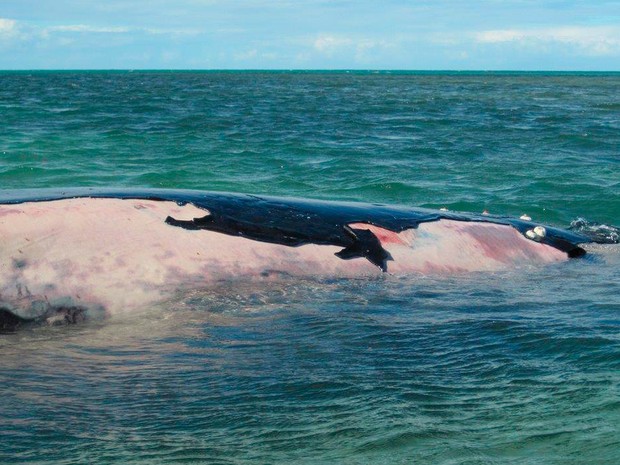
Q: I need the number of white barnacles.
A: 5